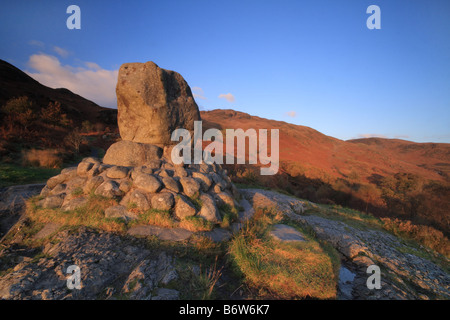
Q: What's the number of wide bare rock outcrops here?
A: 2